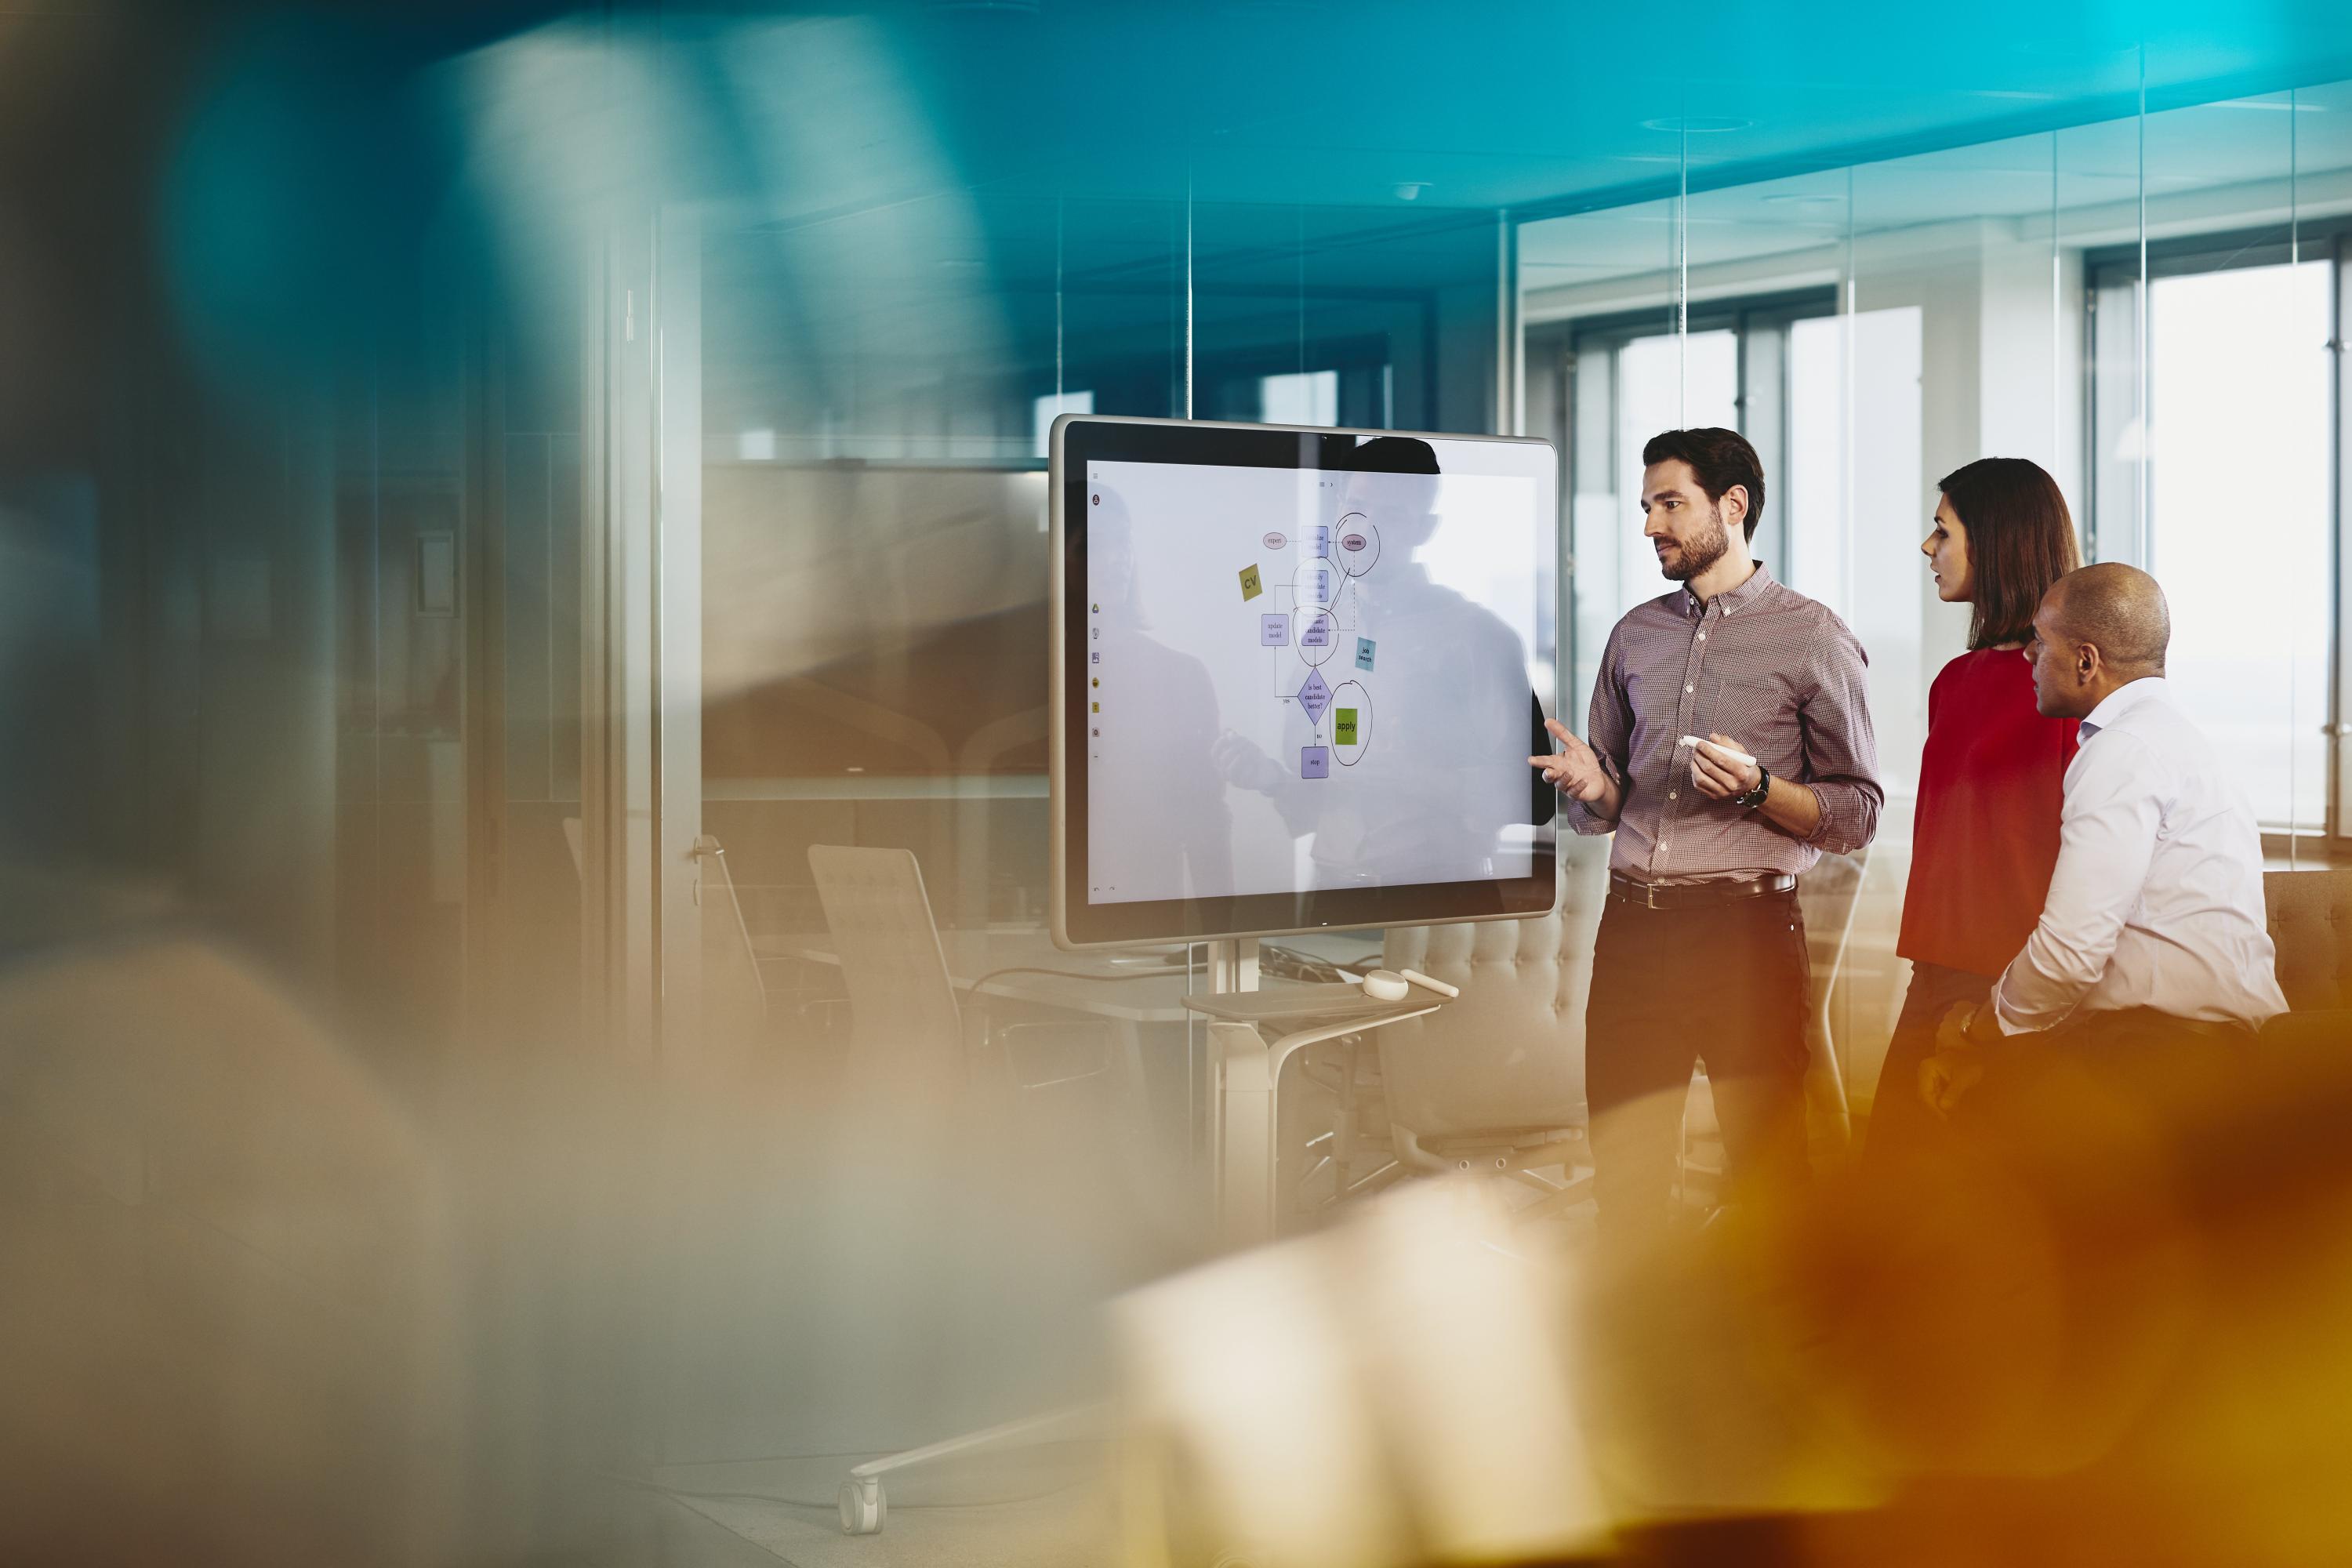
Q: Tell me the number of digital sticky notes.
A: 3